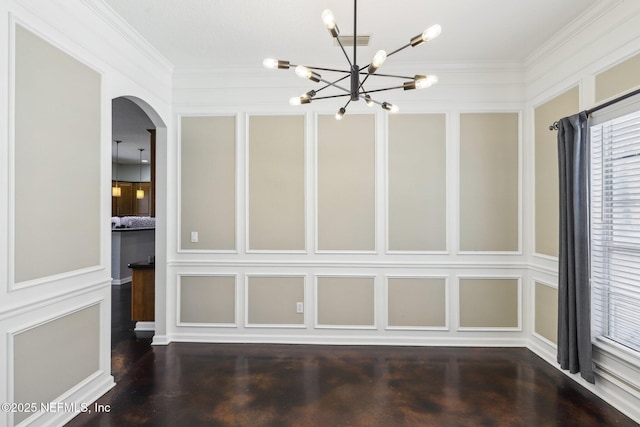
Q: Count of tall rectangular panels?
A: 7